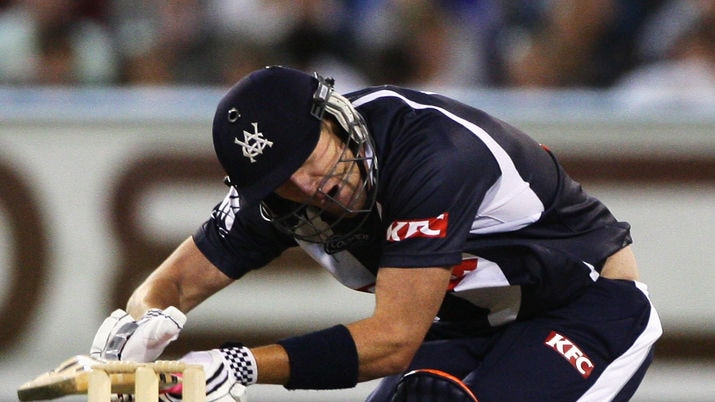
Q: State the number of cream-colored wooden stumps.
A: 3